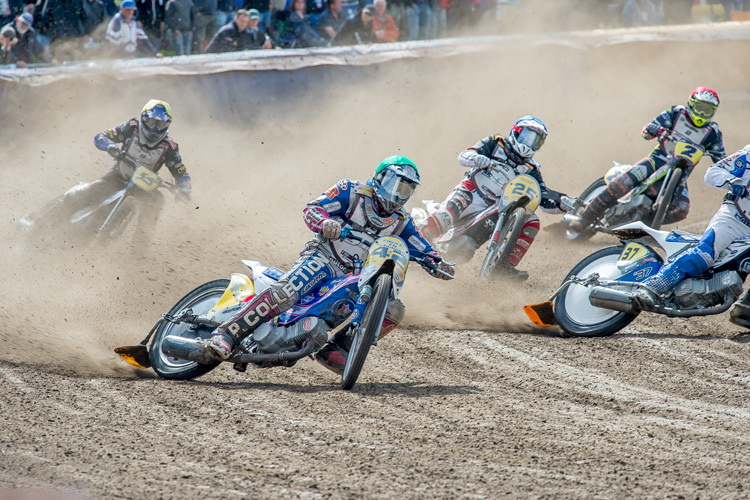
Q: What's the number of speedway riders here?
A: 5